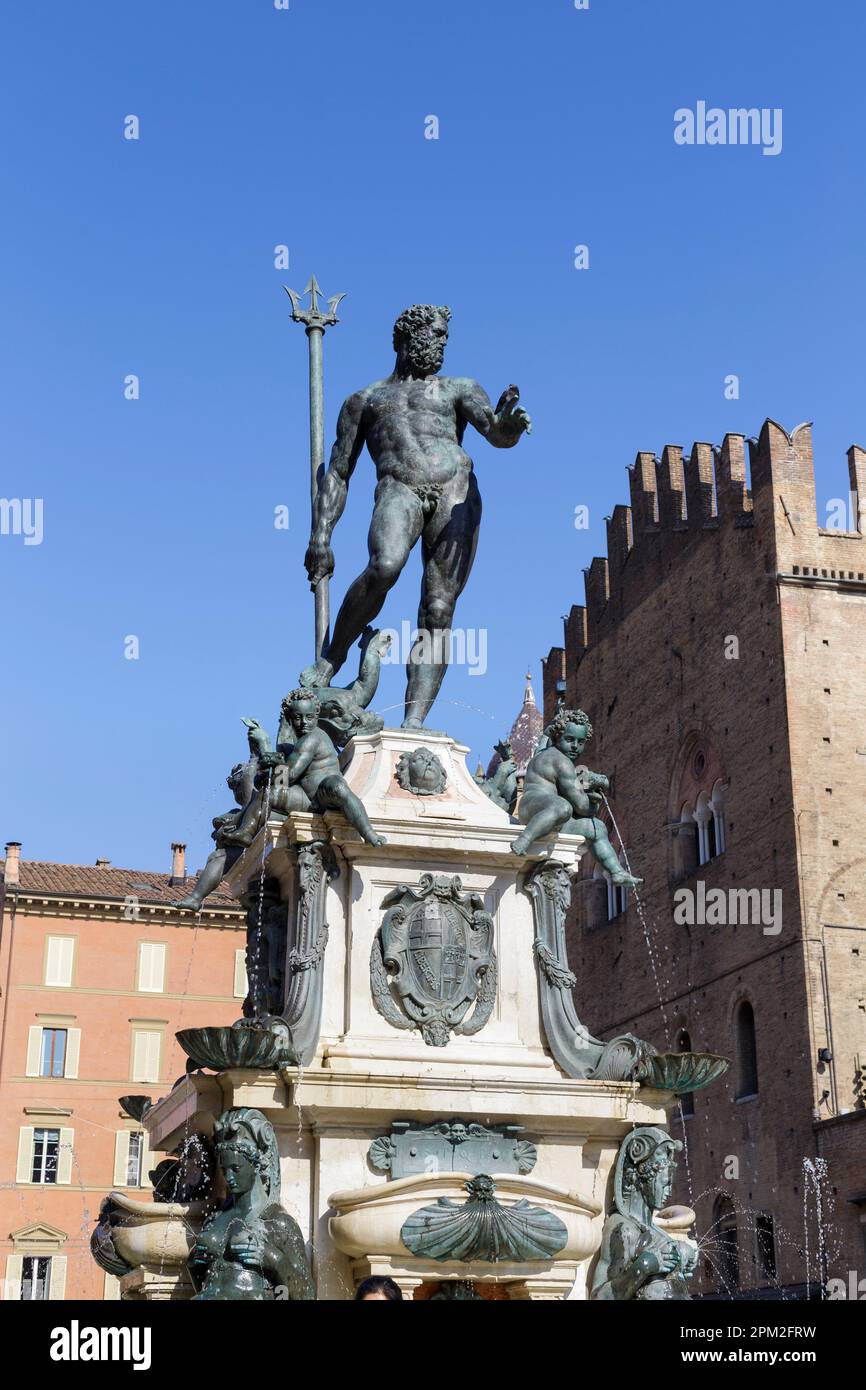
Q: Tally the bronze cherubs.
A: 3